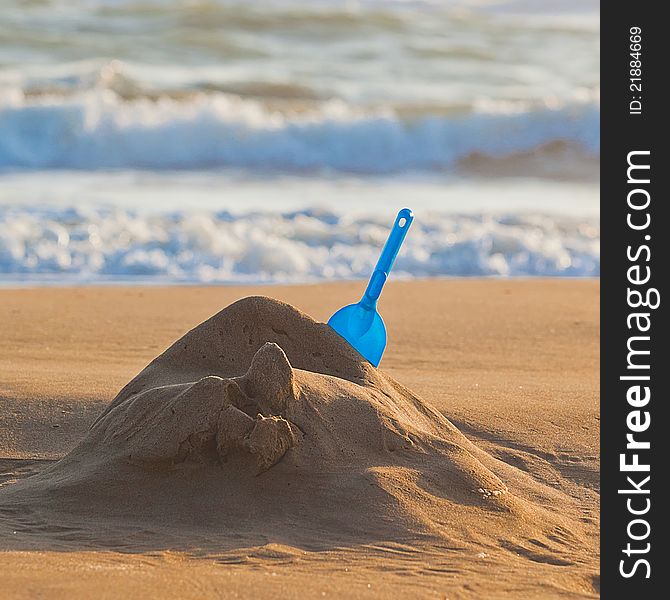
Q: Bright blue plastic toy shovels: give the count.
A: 1